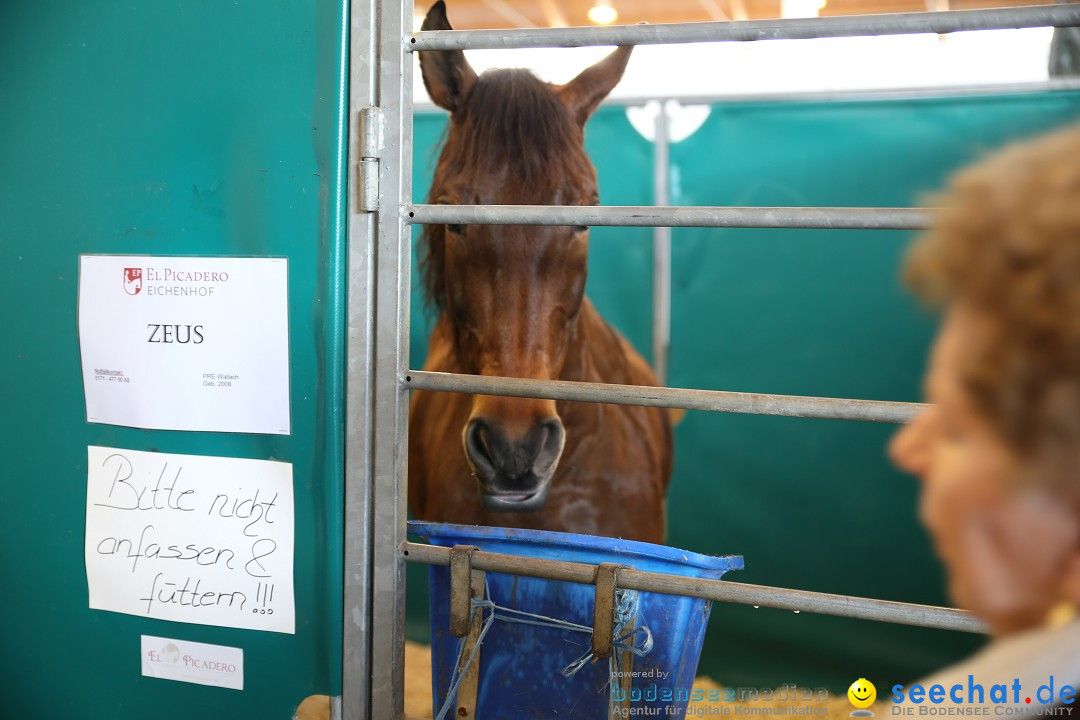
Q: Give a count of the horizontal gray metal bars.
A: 4